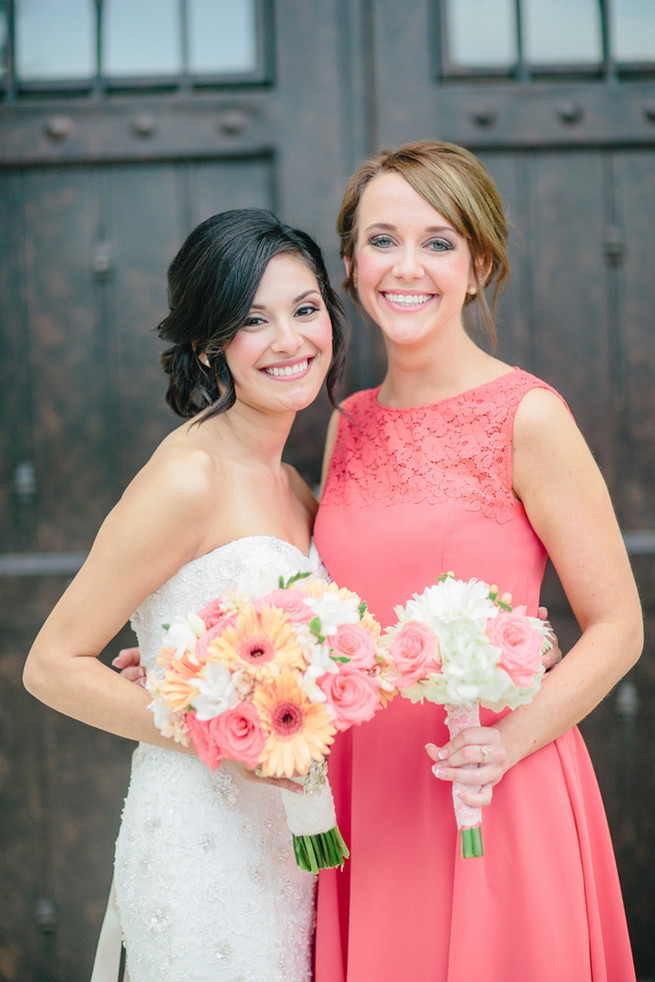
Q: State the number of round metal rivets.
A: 6